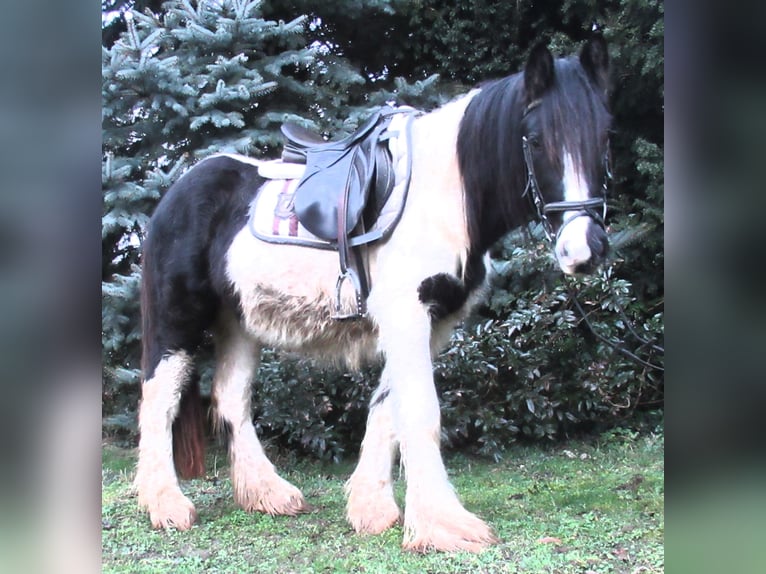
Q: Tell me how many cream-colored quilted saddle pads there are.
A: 1